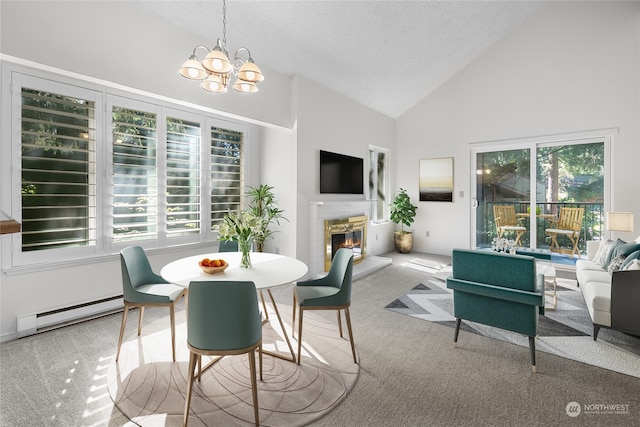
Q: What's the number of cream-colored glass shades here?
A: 5